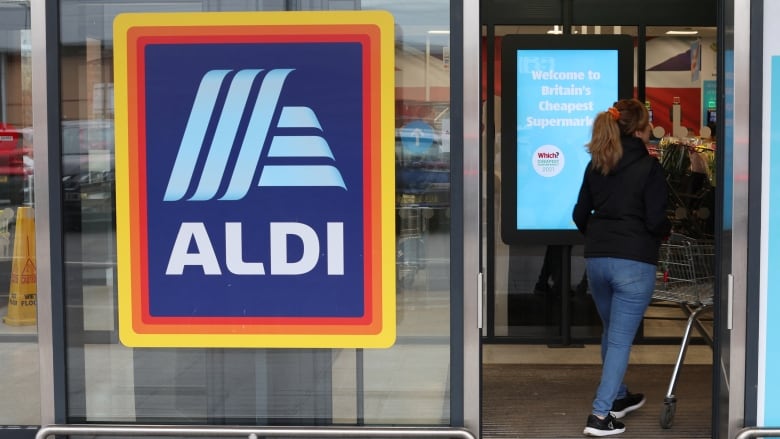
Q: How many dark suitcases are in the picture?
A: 0